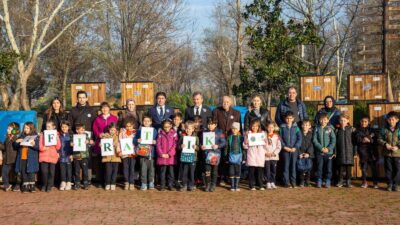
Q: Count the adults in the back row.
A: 10